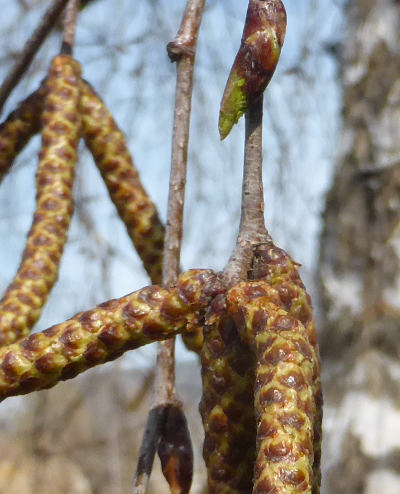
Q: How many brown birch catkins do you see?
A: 7